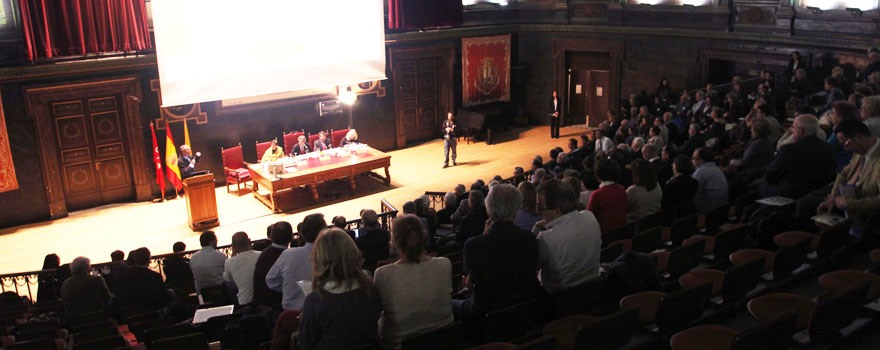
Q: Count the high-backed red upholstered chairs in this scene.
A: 5